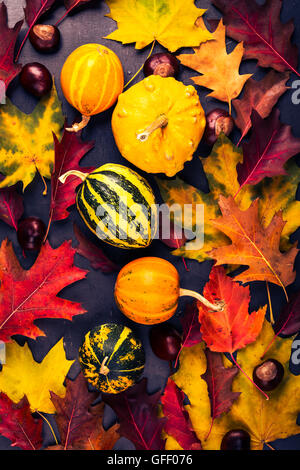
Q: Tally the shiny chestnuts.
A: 8